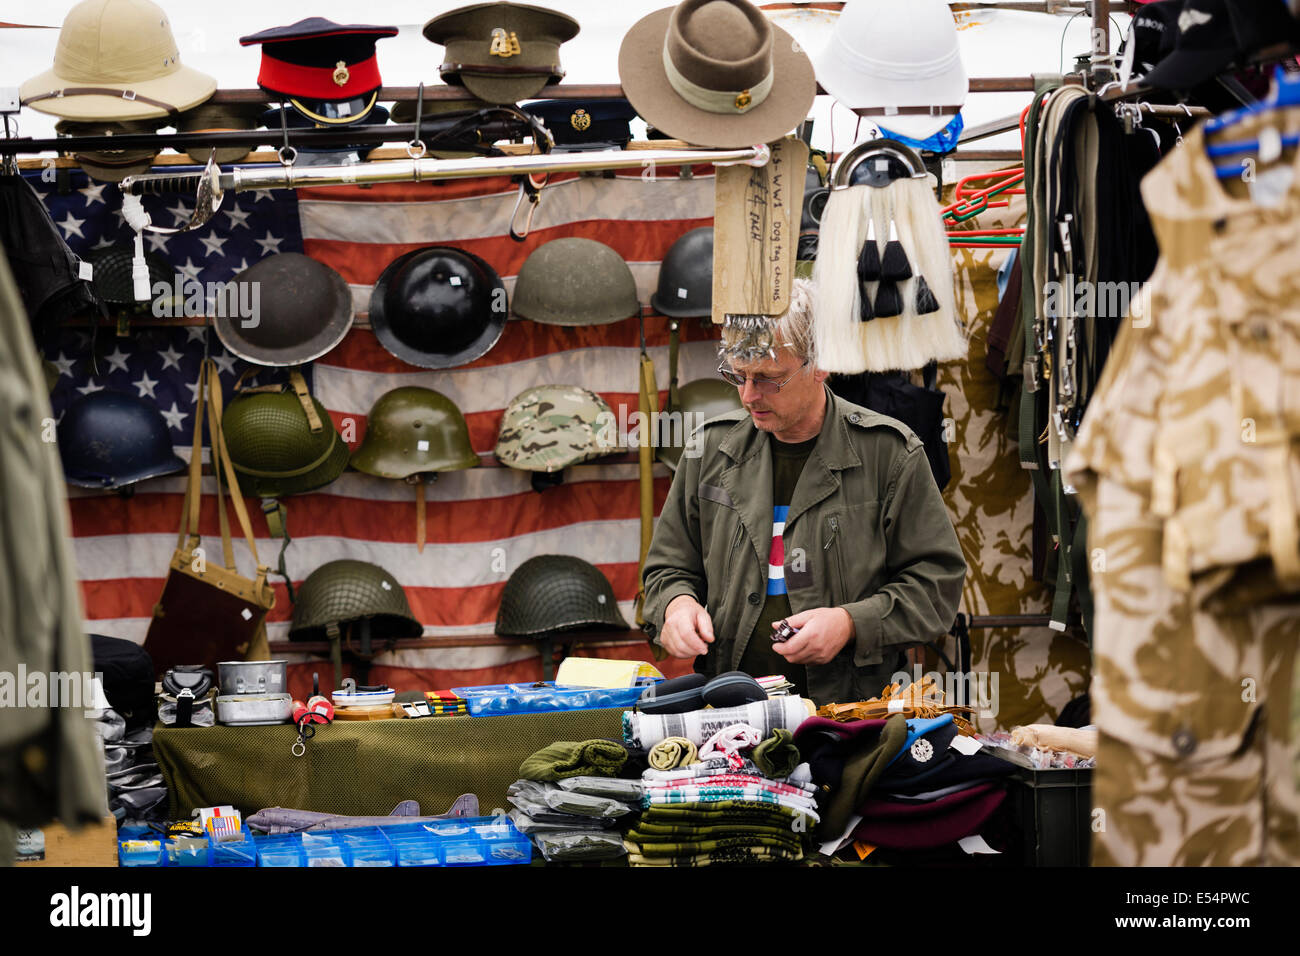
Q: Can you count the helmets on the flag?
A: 12